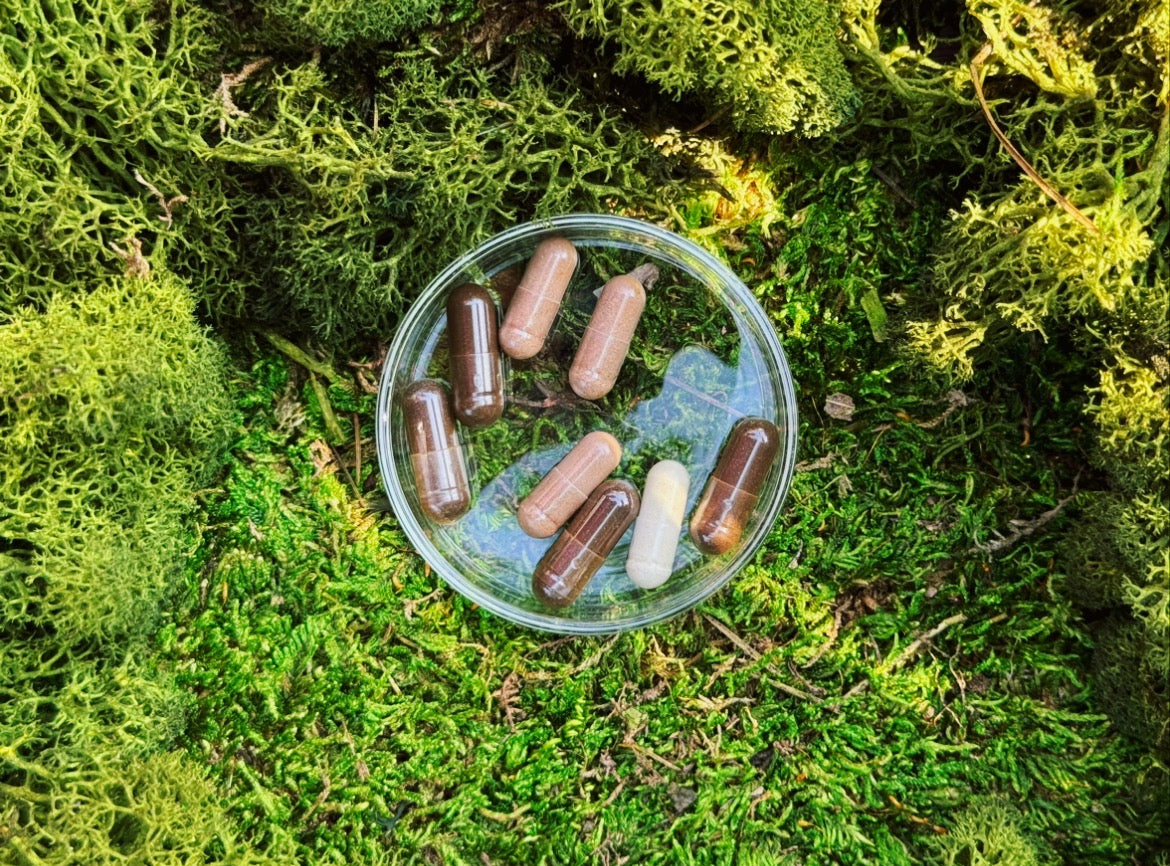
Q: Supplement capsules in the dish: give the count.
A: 8